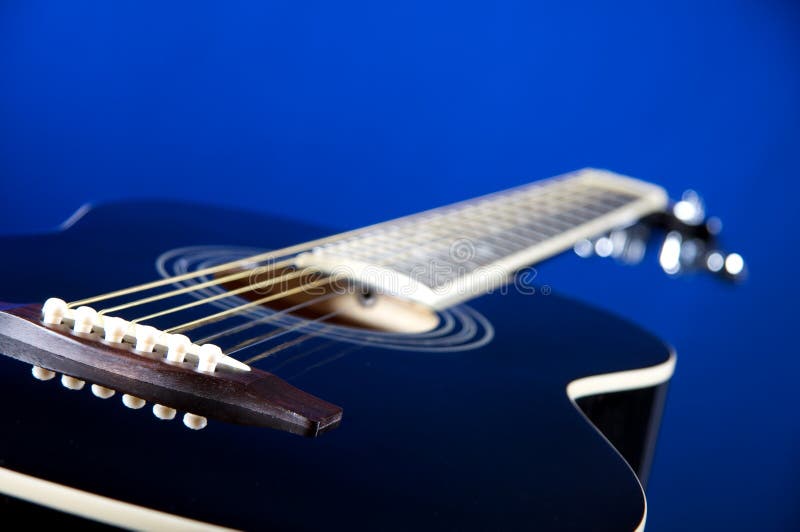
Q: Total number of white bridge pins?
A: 6